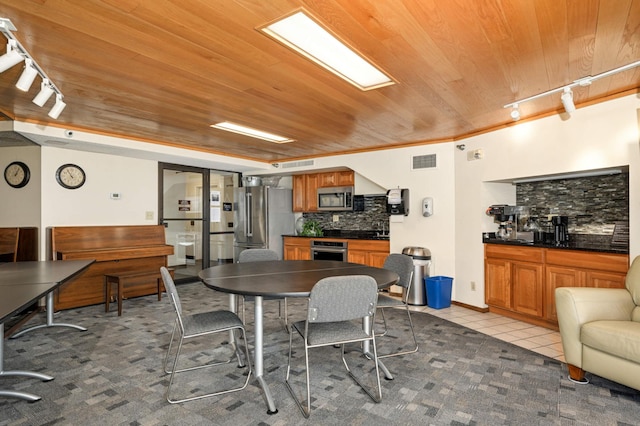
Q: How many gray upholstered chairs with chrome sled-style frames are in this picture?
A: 4